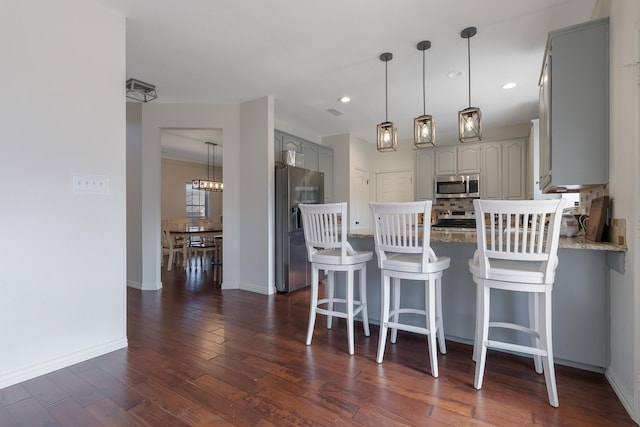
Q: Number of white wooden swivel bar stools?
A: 3